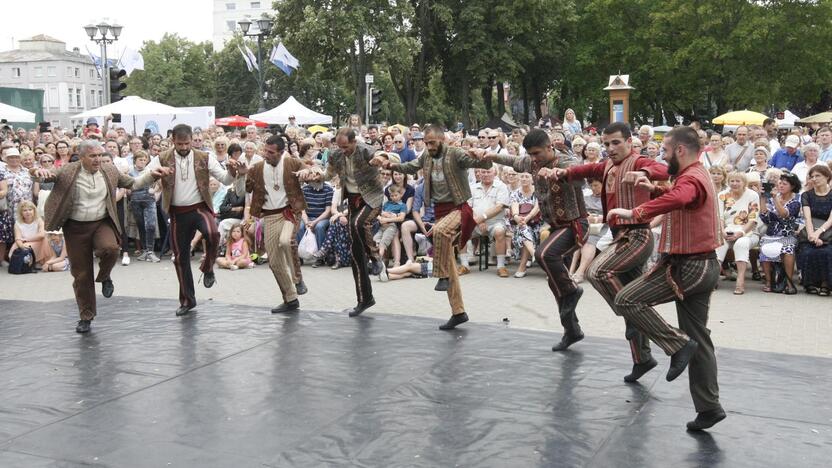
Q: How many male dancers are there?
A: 8